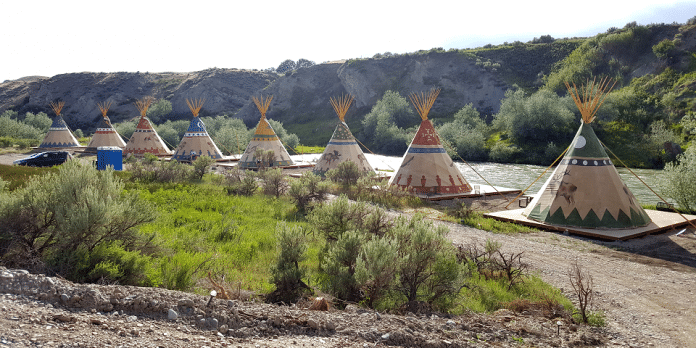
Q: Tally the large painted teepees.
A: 8